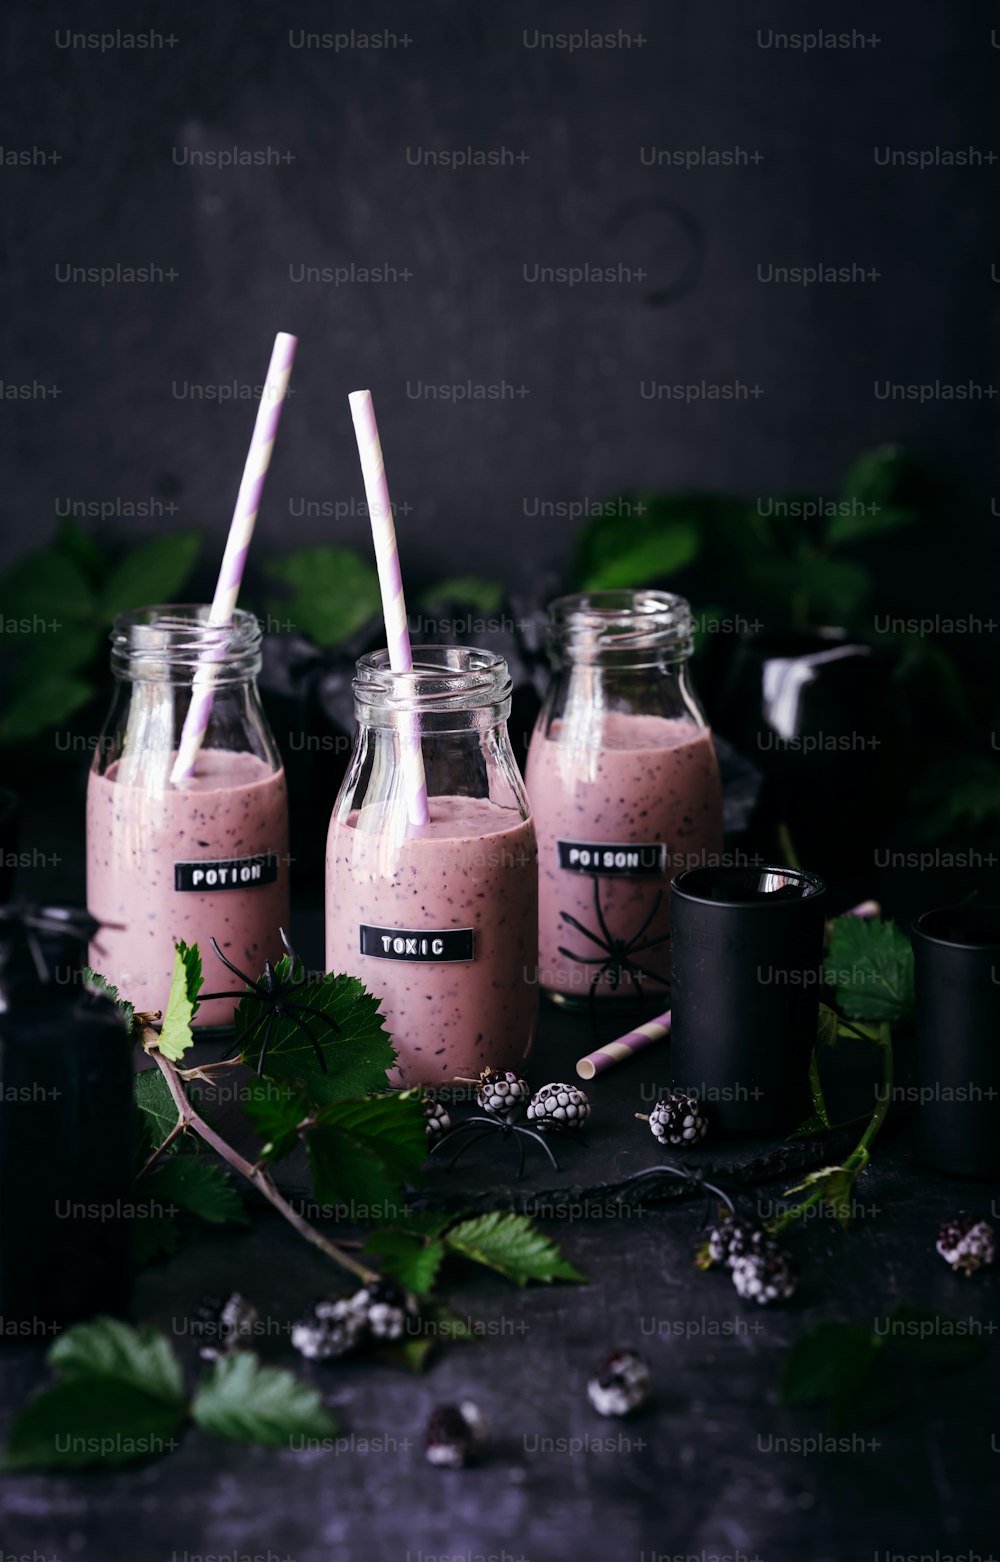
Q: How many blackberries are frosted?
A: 12